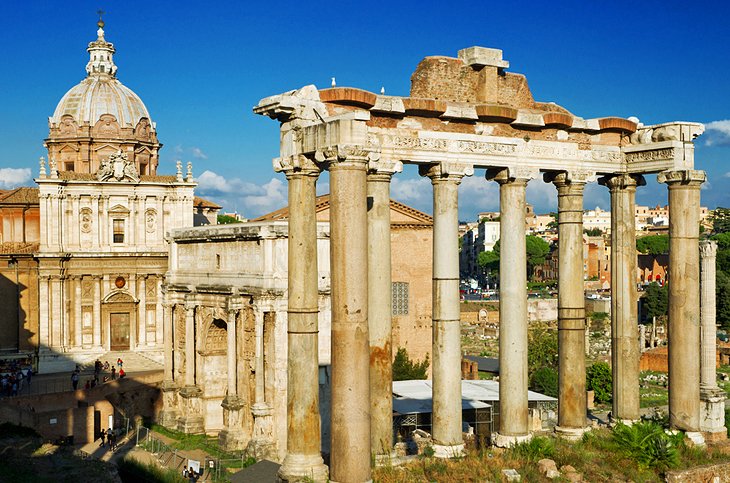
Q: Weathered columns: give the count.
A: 8